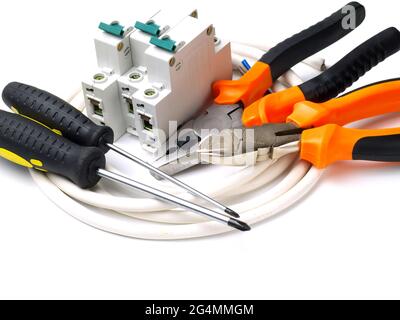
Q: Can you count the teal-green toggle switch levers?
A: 3